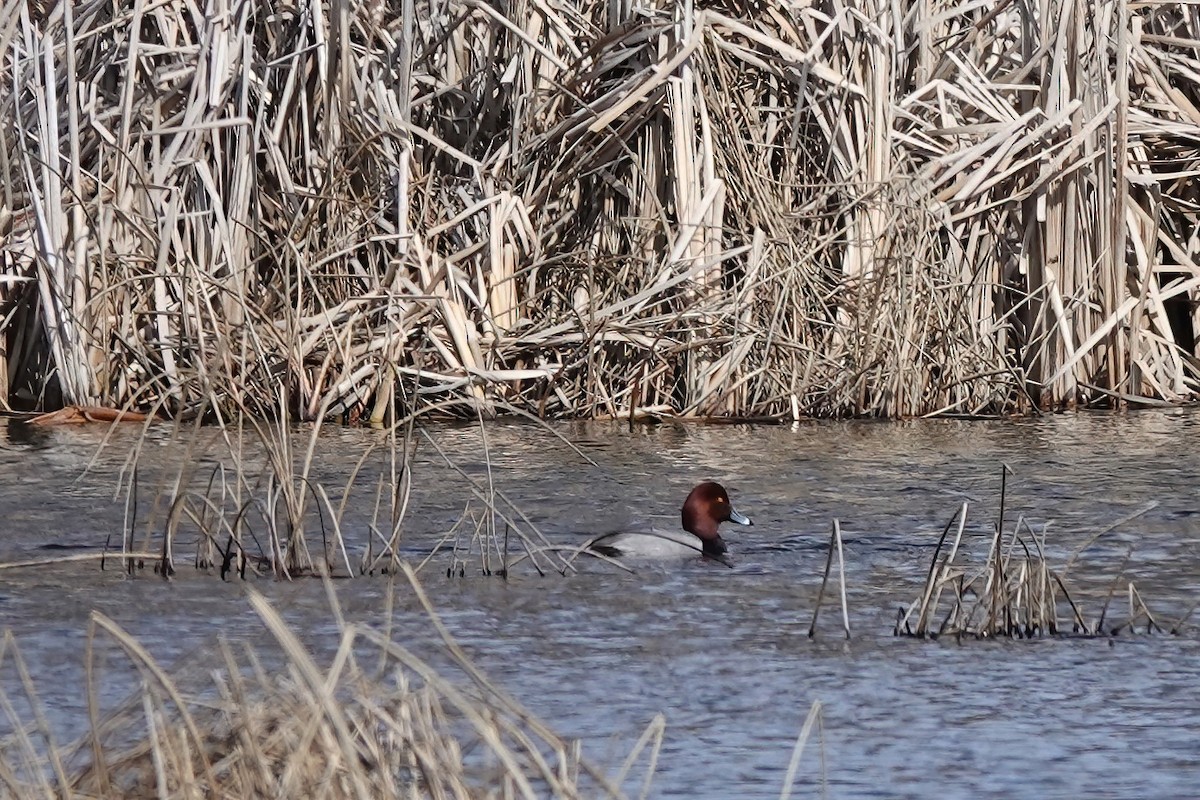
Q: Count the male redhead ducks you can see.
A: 1